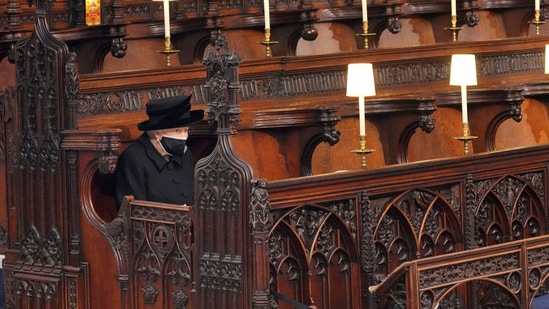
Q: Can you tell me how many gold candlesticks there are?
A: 7